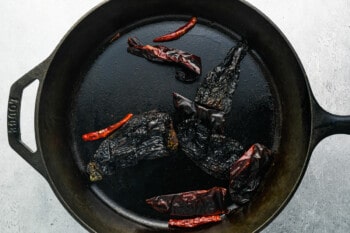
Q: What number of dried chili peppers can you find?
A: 10